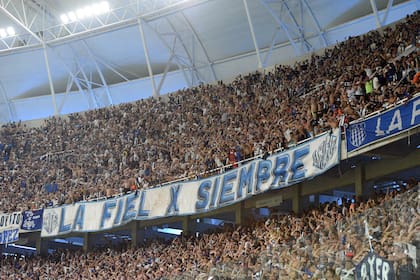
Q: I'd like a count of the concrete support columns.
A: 7